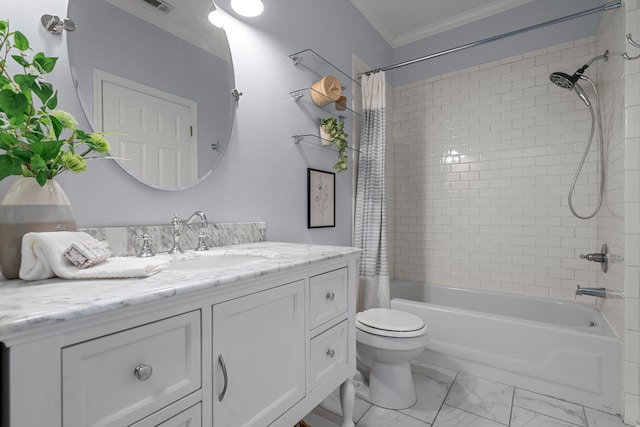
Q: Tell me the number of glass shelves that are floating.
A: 3